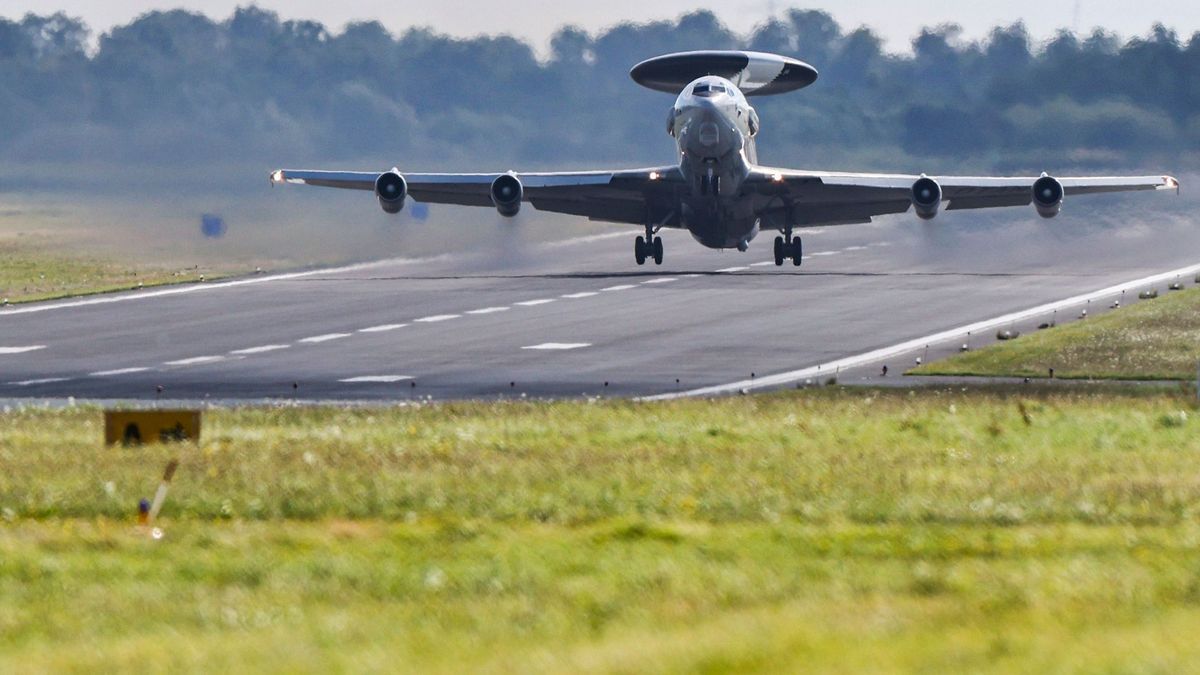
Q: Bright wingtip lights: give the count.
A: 2